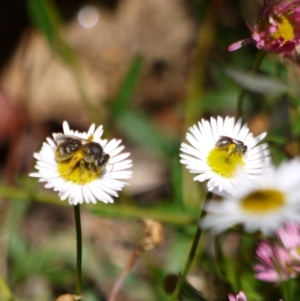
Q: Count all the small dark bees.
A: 2